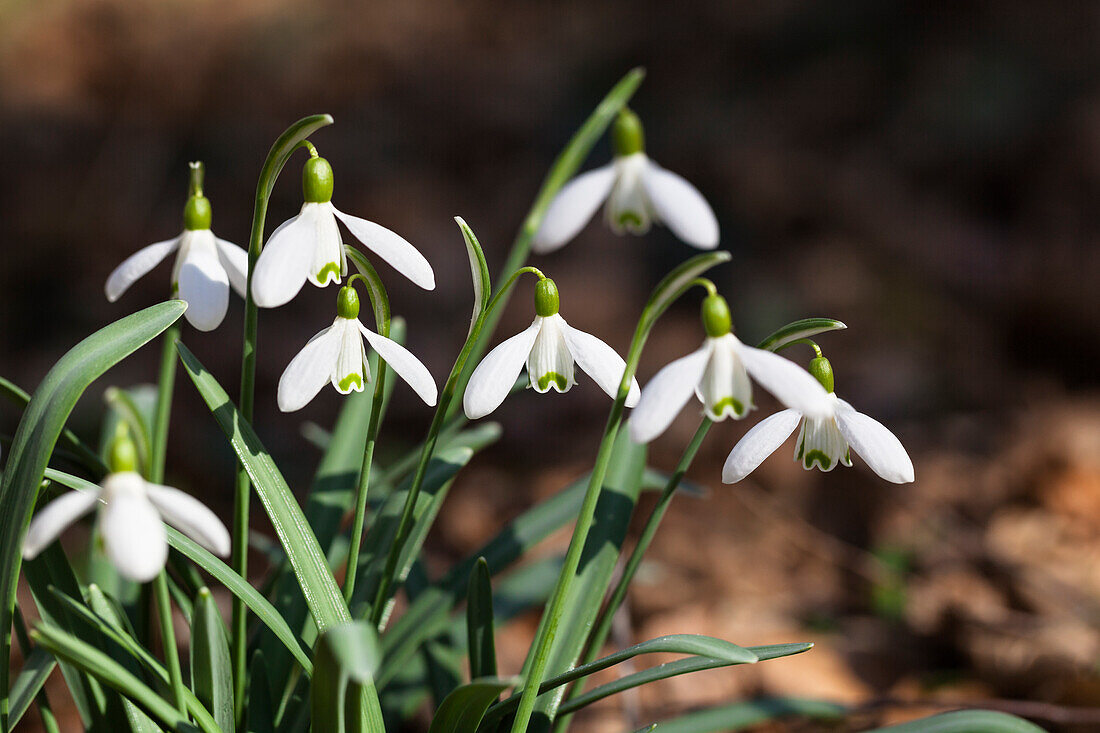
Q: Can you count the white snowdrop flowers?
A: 8